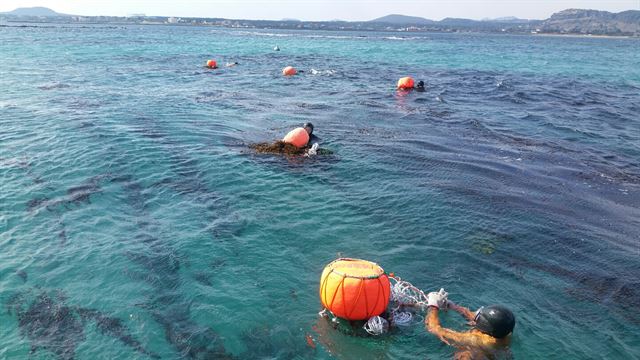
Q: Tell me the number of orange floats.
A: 5